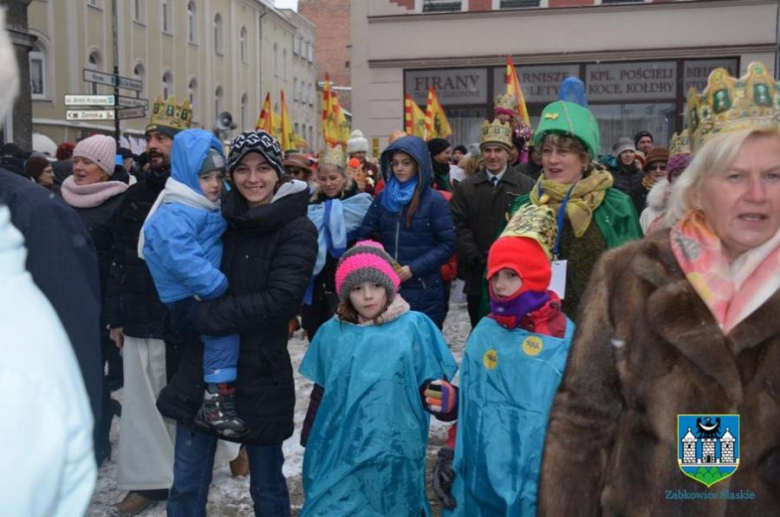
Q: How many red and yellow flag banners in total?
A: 7